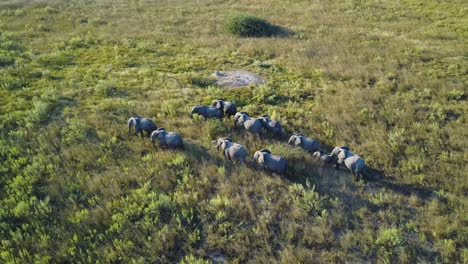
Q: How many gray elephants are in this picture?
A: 11